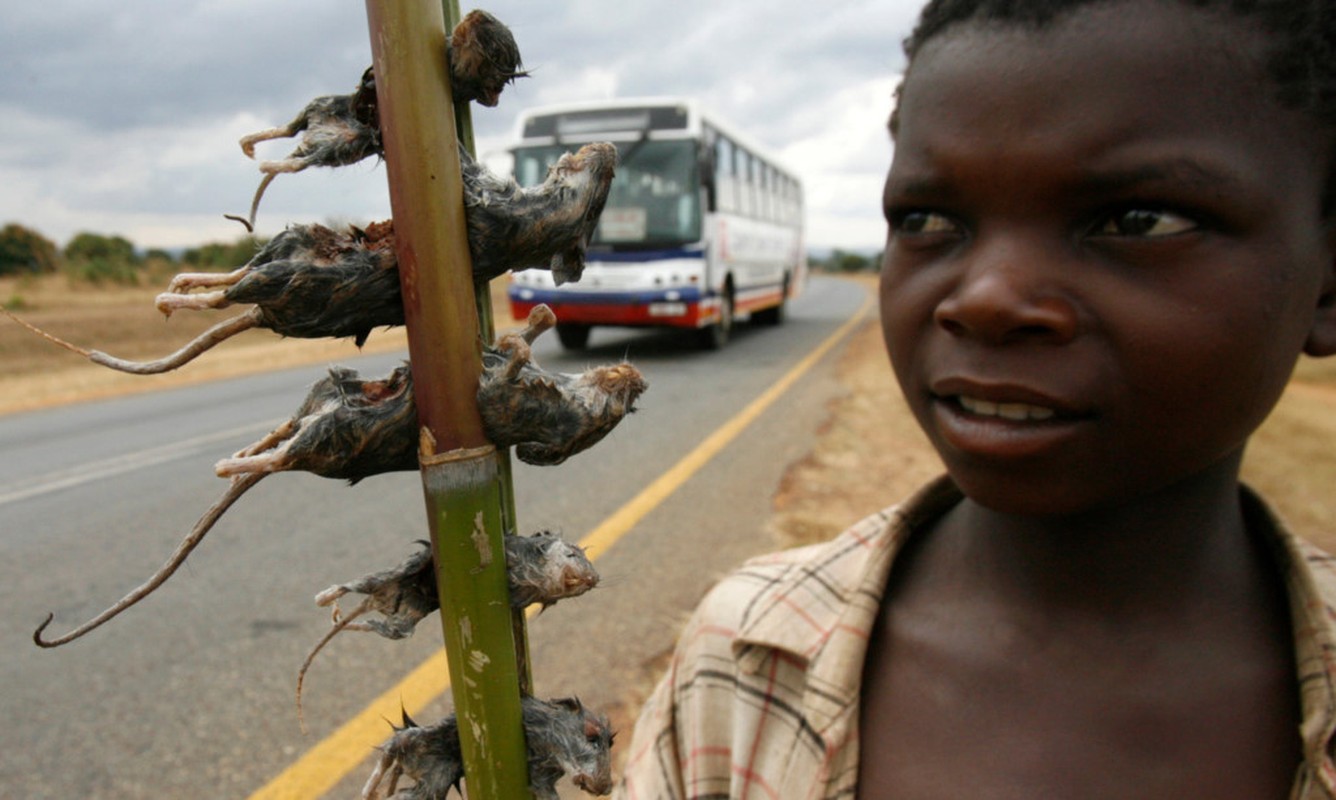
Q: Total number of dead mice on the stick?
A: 5